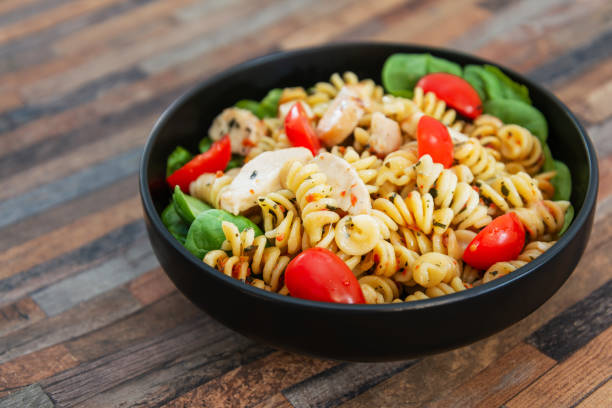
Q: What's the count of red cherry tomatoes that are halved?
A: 6